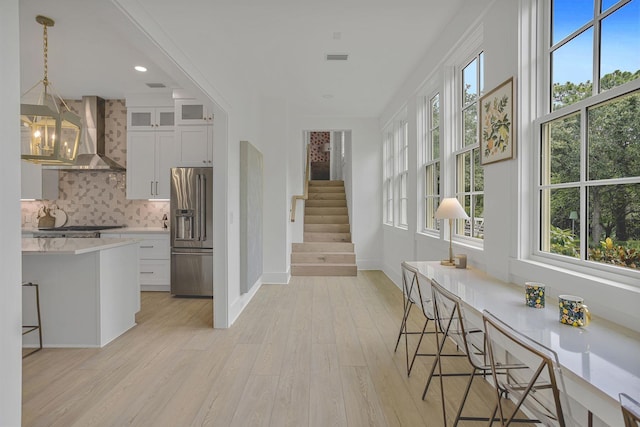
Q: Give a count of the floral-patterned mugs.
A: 2